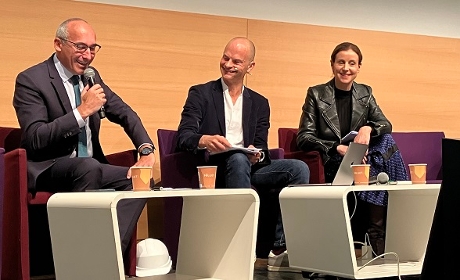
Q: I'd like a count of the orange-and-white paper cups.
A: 4